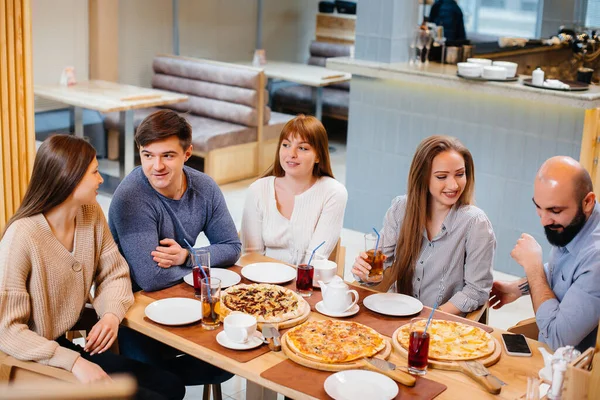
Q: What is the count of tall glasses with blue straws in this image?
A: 5